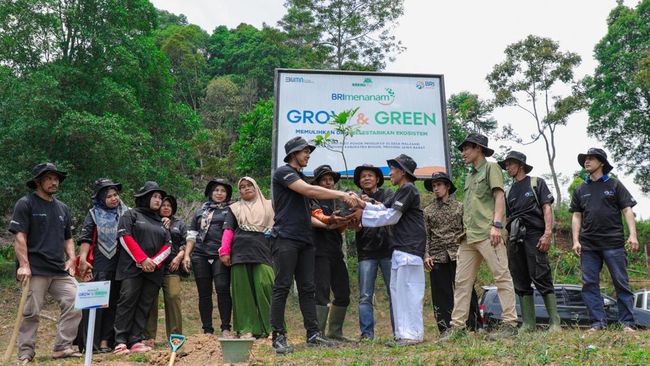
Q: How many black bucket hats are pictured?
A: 13